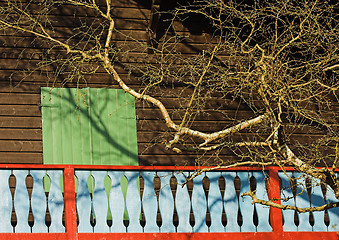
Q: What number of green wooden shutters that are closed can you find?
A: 2